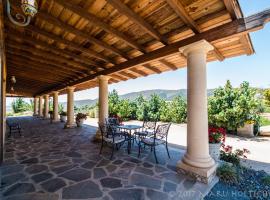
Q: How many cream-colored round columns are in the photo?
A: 7